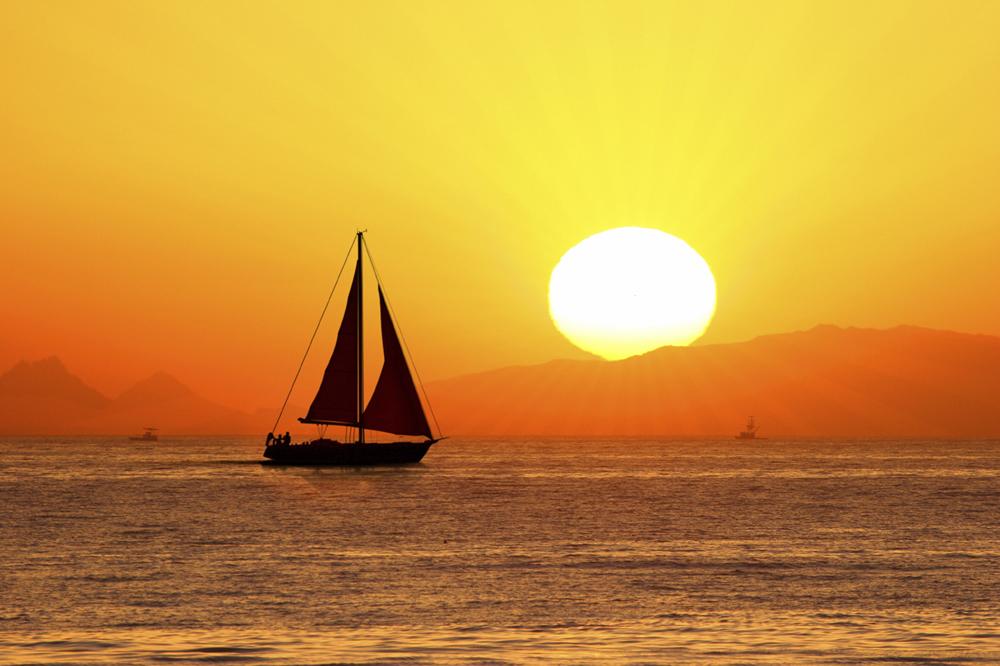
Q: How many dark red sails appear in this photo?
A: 2